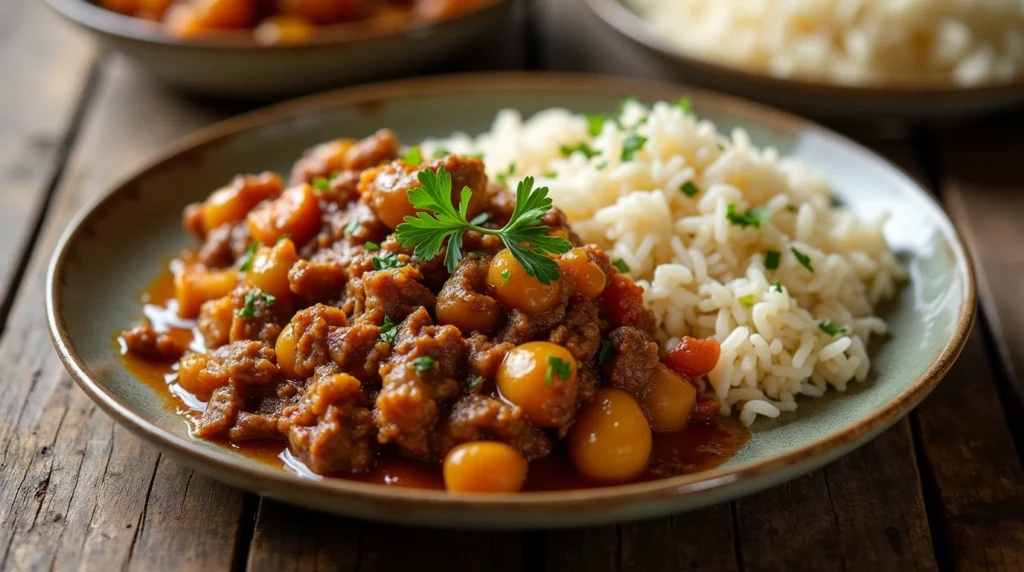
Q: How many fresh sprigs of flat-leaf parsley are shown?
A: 1